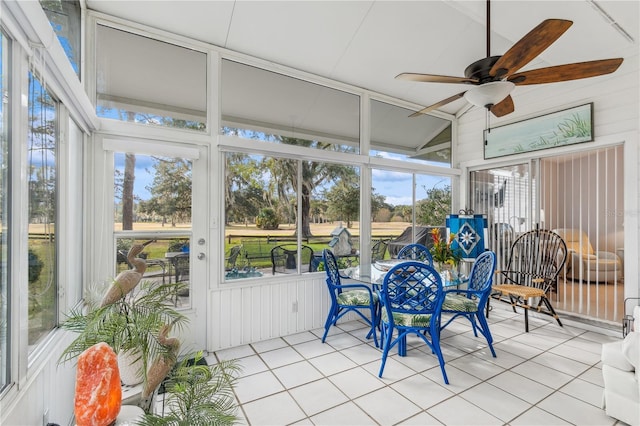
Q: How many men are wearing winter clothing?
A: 0